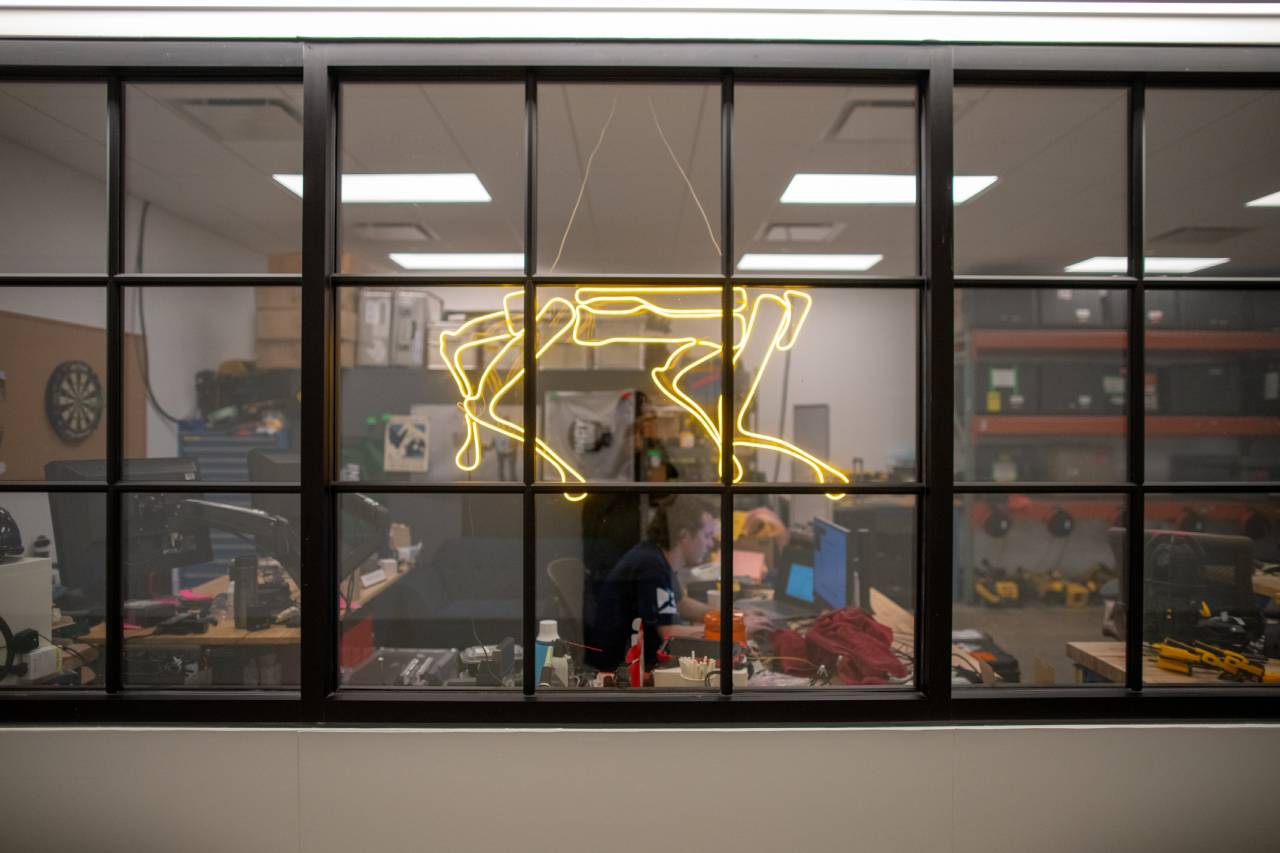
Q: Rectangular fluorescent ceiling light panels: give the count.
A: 6